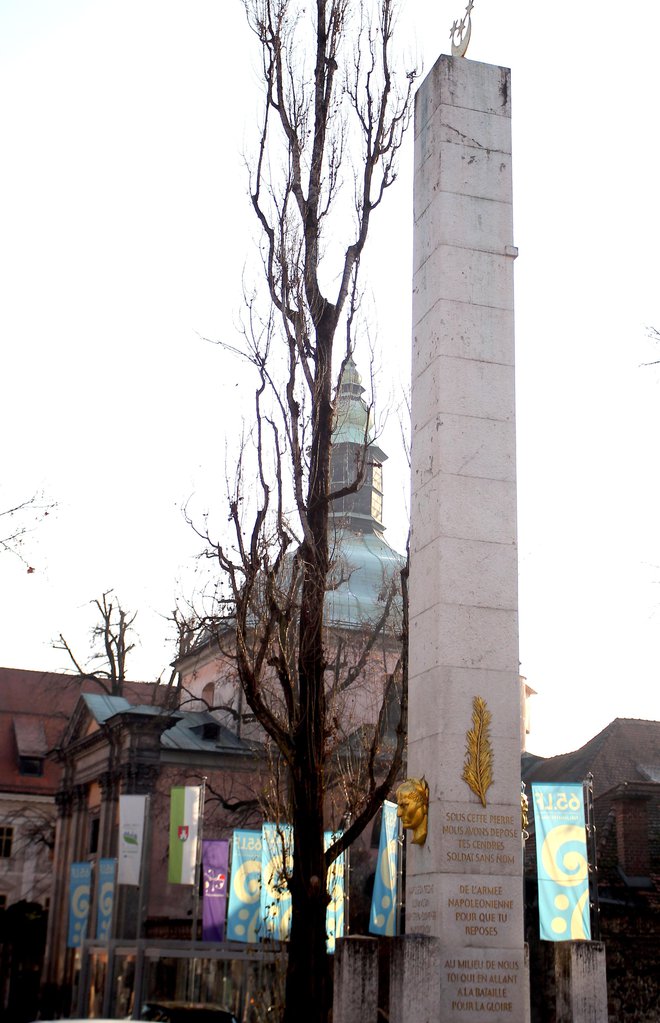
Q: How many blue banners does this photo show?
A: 7